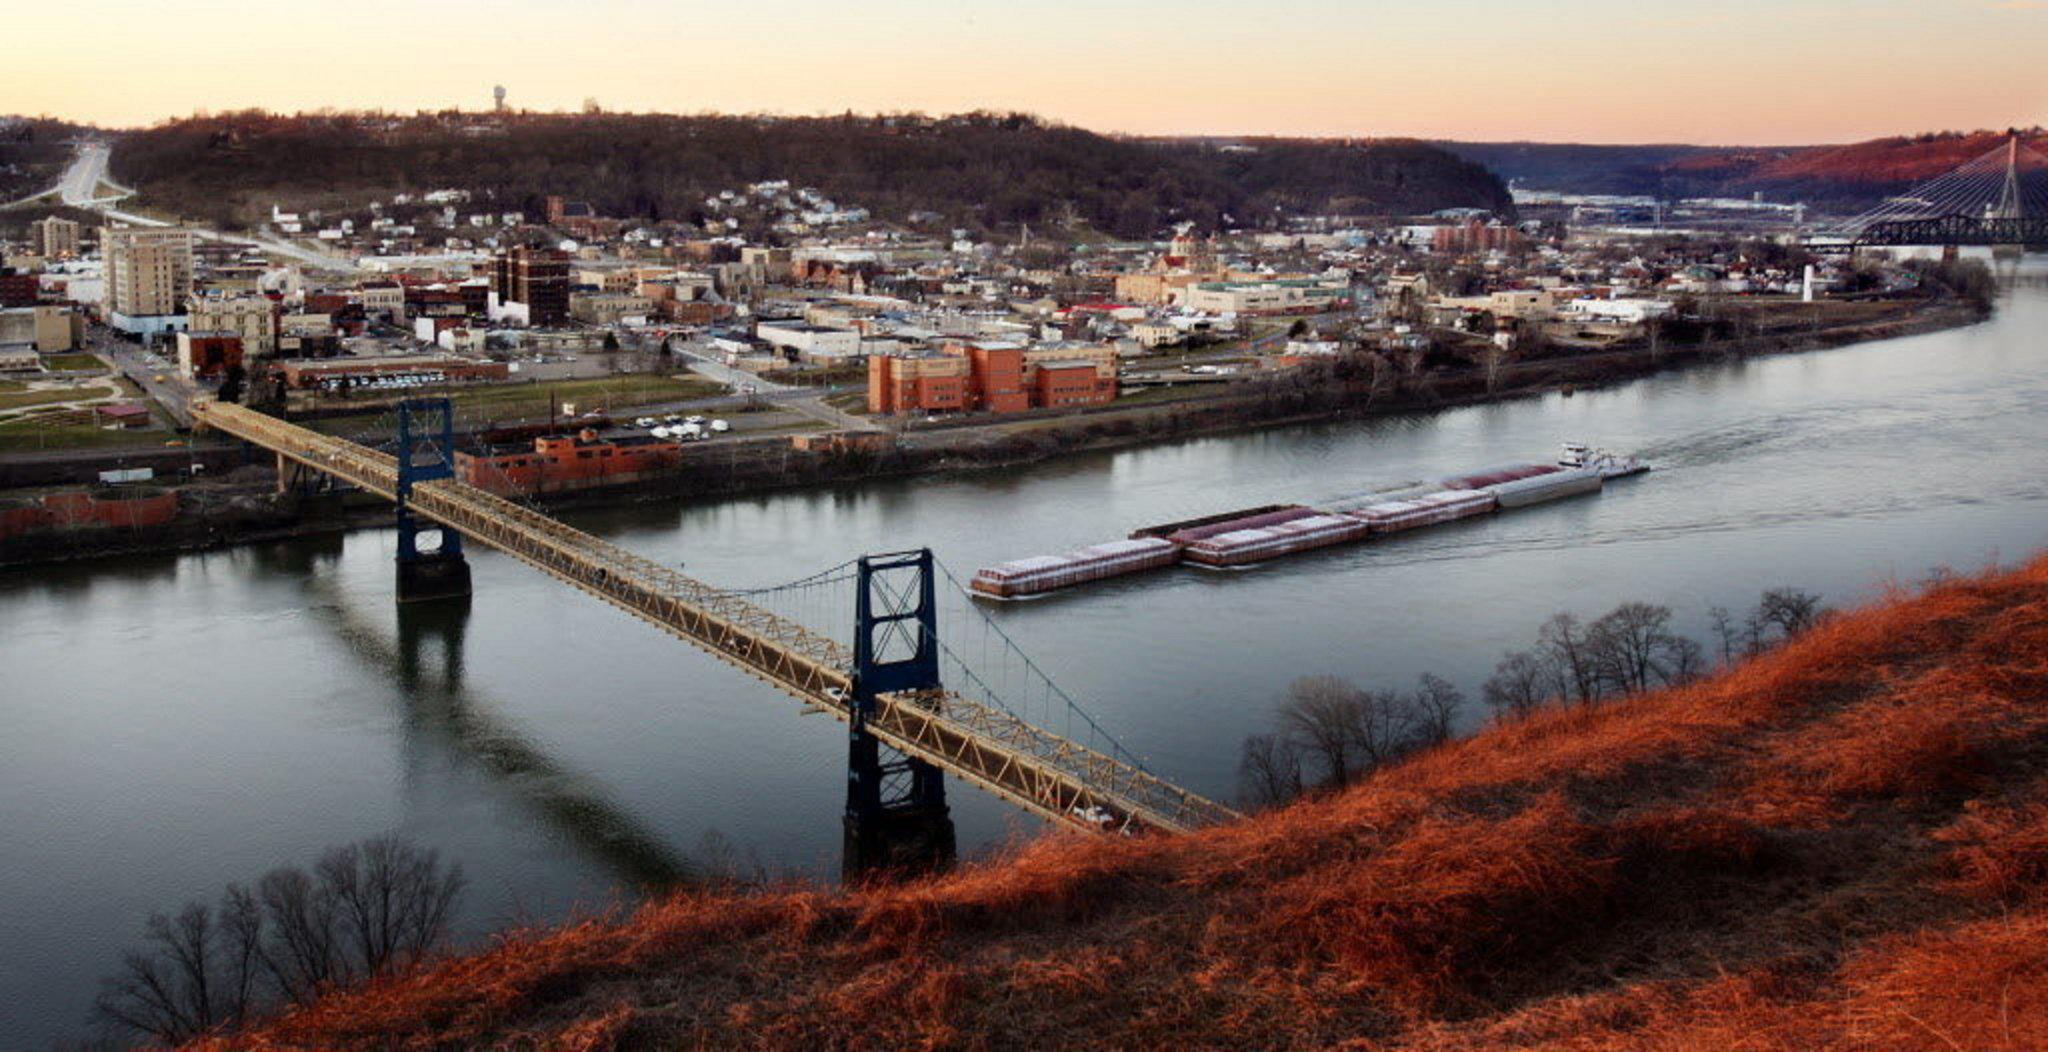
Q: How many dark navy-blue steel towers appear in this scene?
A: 2